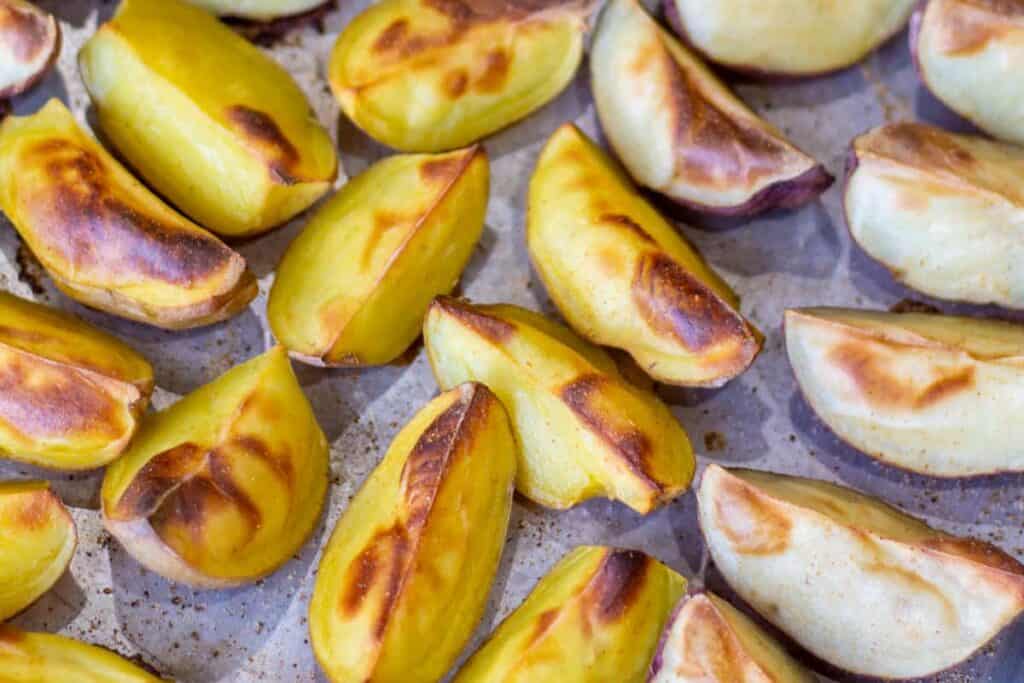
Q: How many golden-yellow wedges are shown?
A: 12